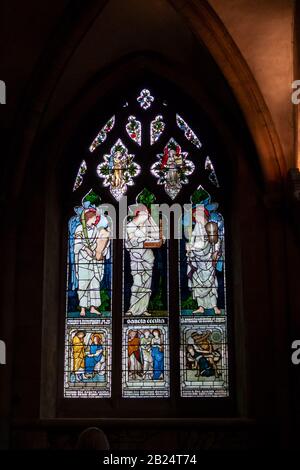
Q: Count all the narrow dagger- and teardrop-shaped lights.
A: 6